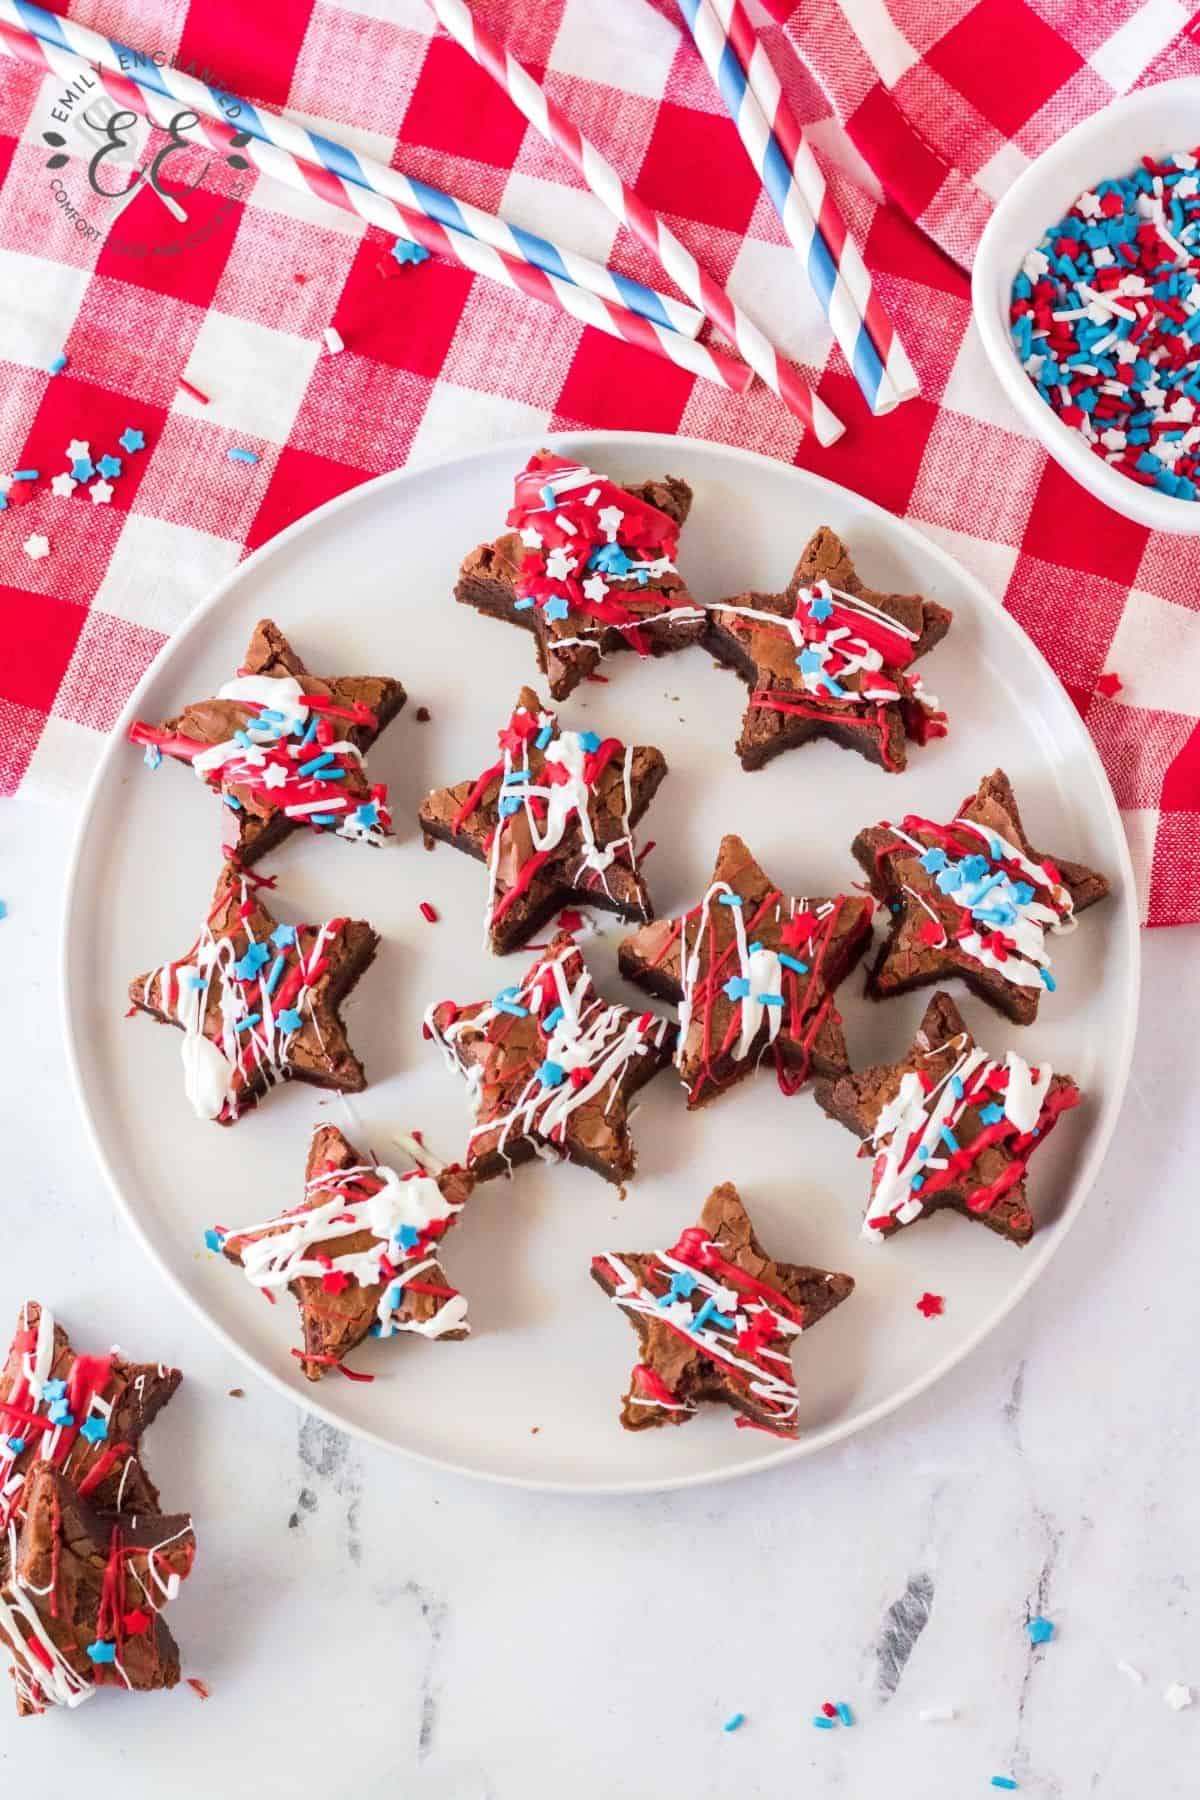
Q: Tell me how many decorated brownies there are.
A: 13